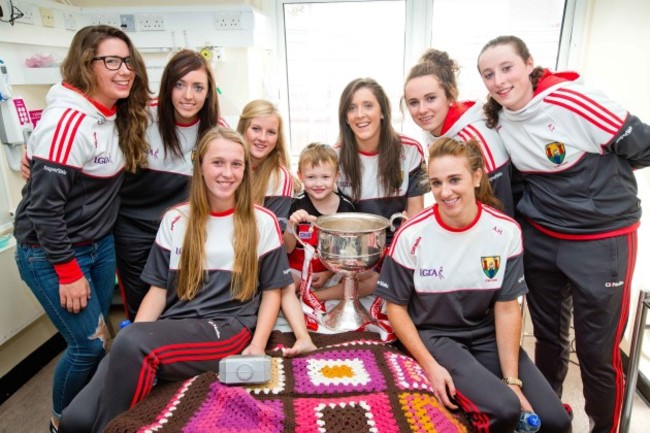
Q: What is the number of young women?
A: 8